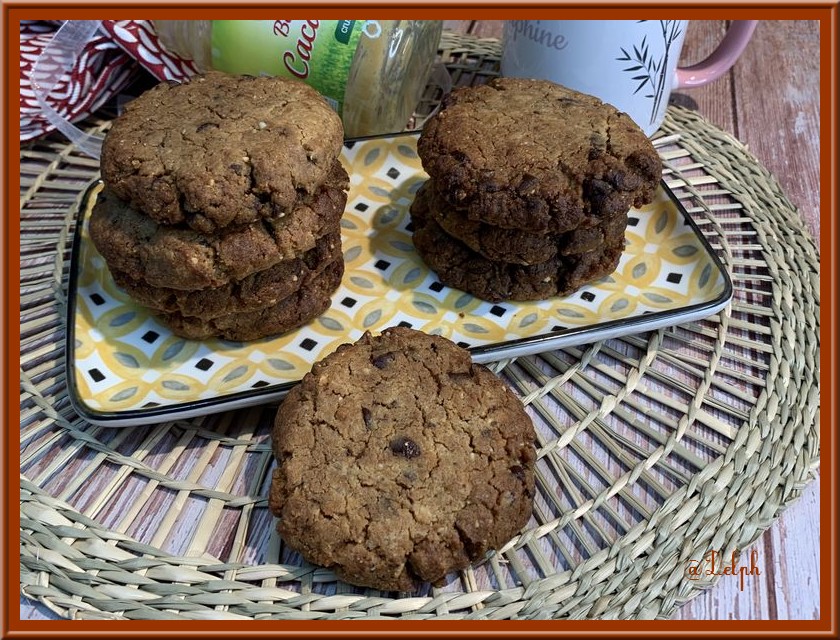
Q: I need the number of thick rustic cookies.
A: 8